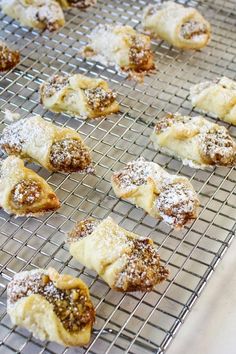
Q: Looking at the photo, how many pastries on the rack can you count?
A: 13